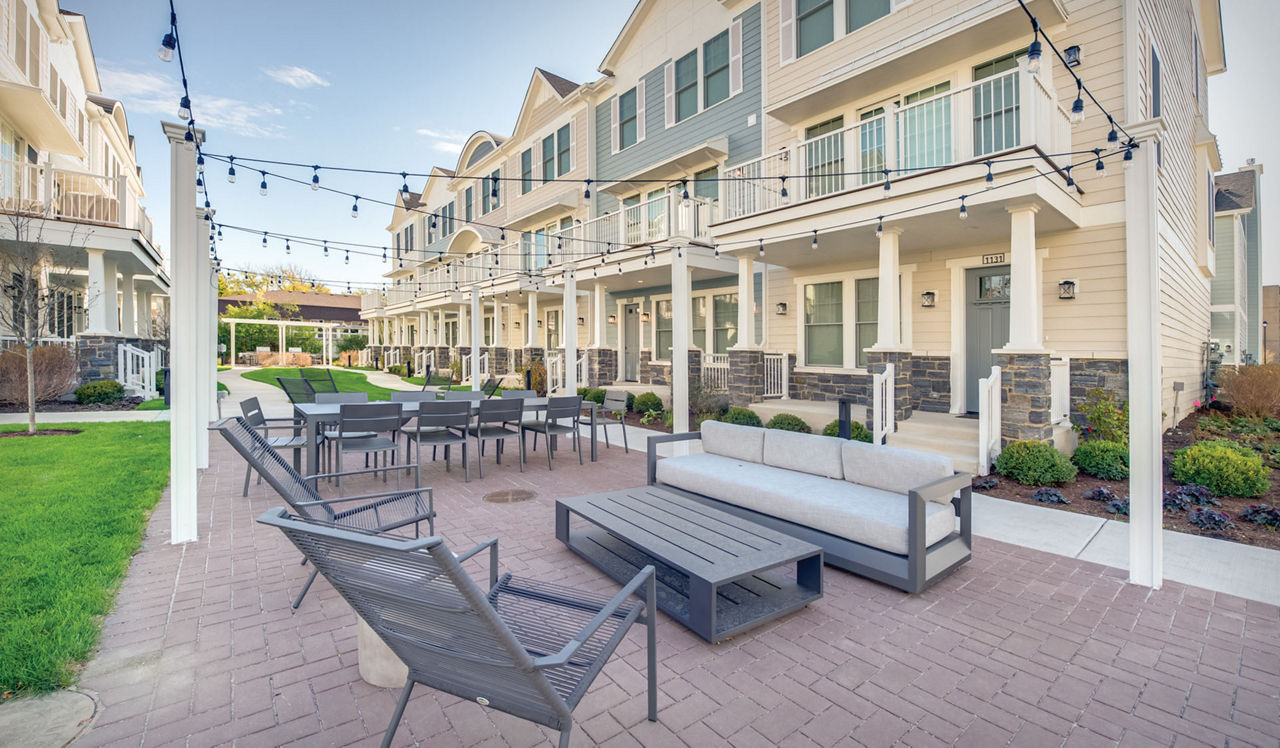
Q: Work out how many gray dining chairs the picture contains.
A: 10